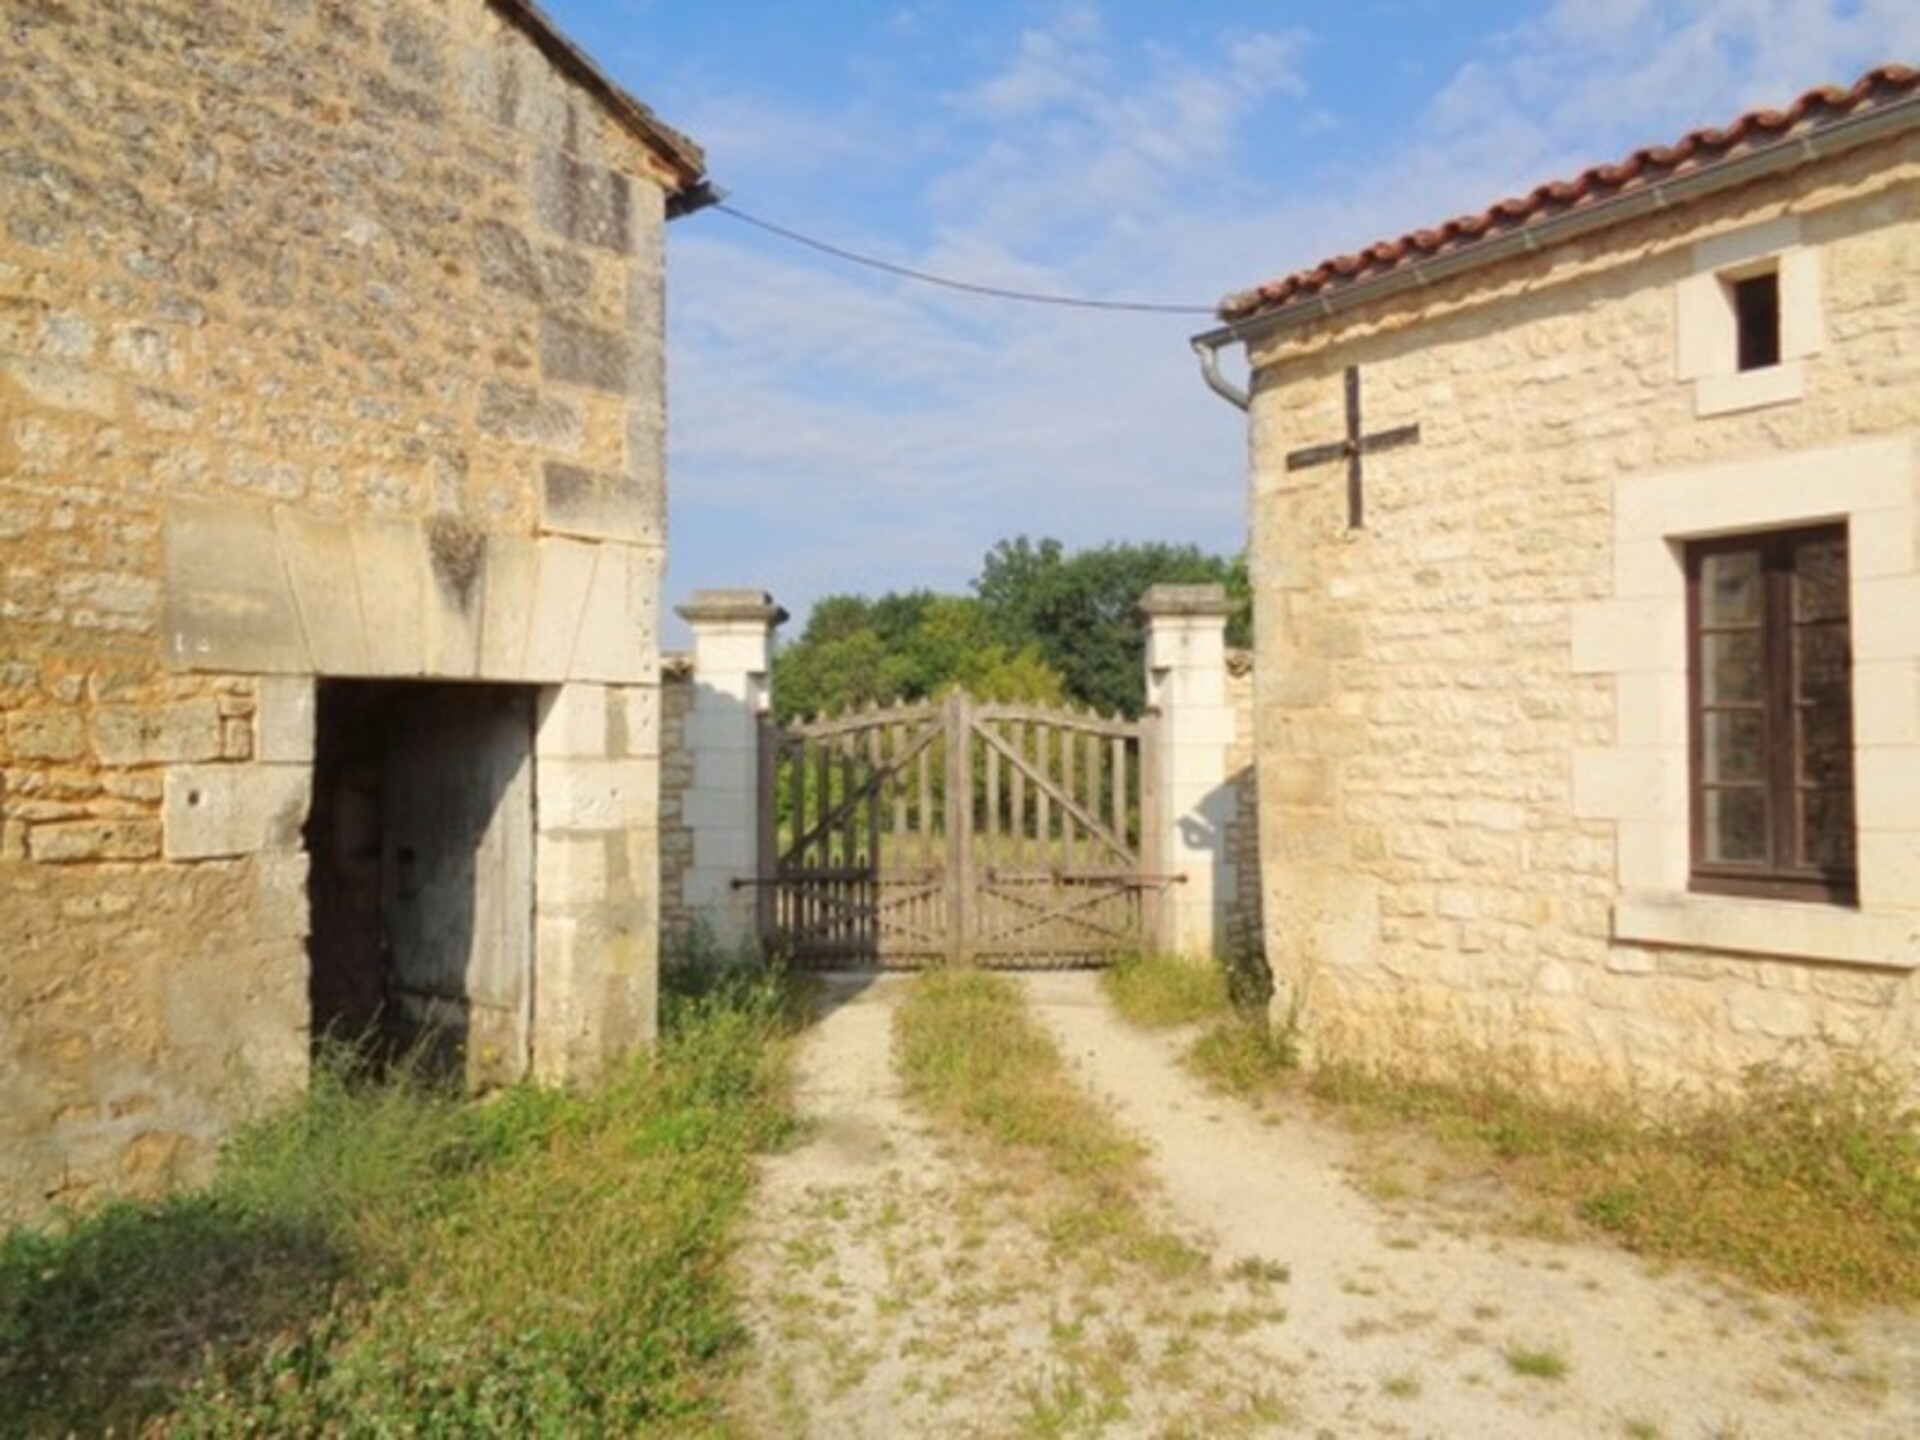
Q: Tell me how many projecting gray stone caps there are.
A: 2